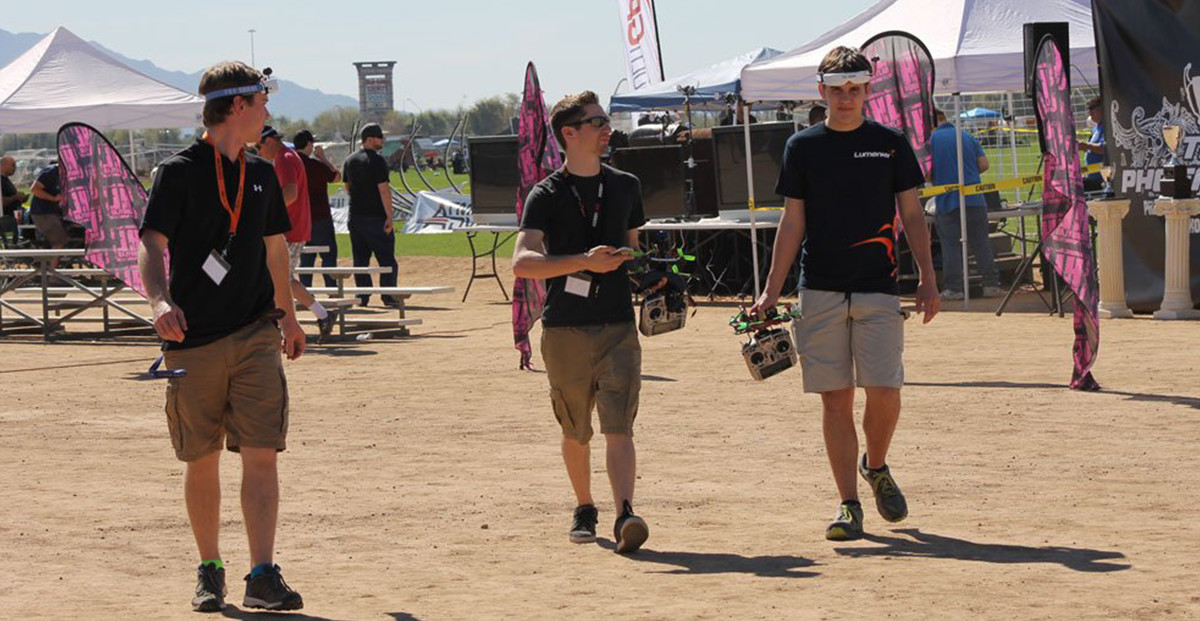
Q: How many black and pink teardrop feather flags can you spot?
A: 4